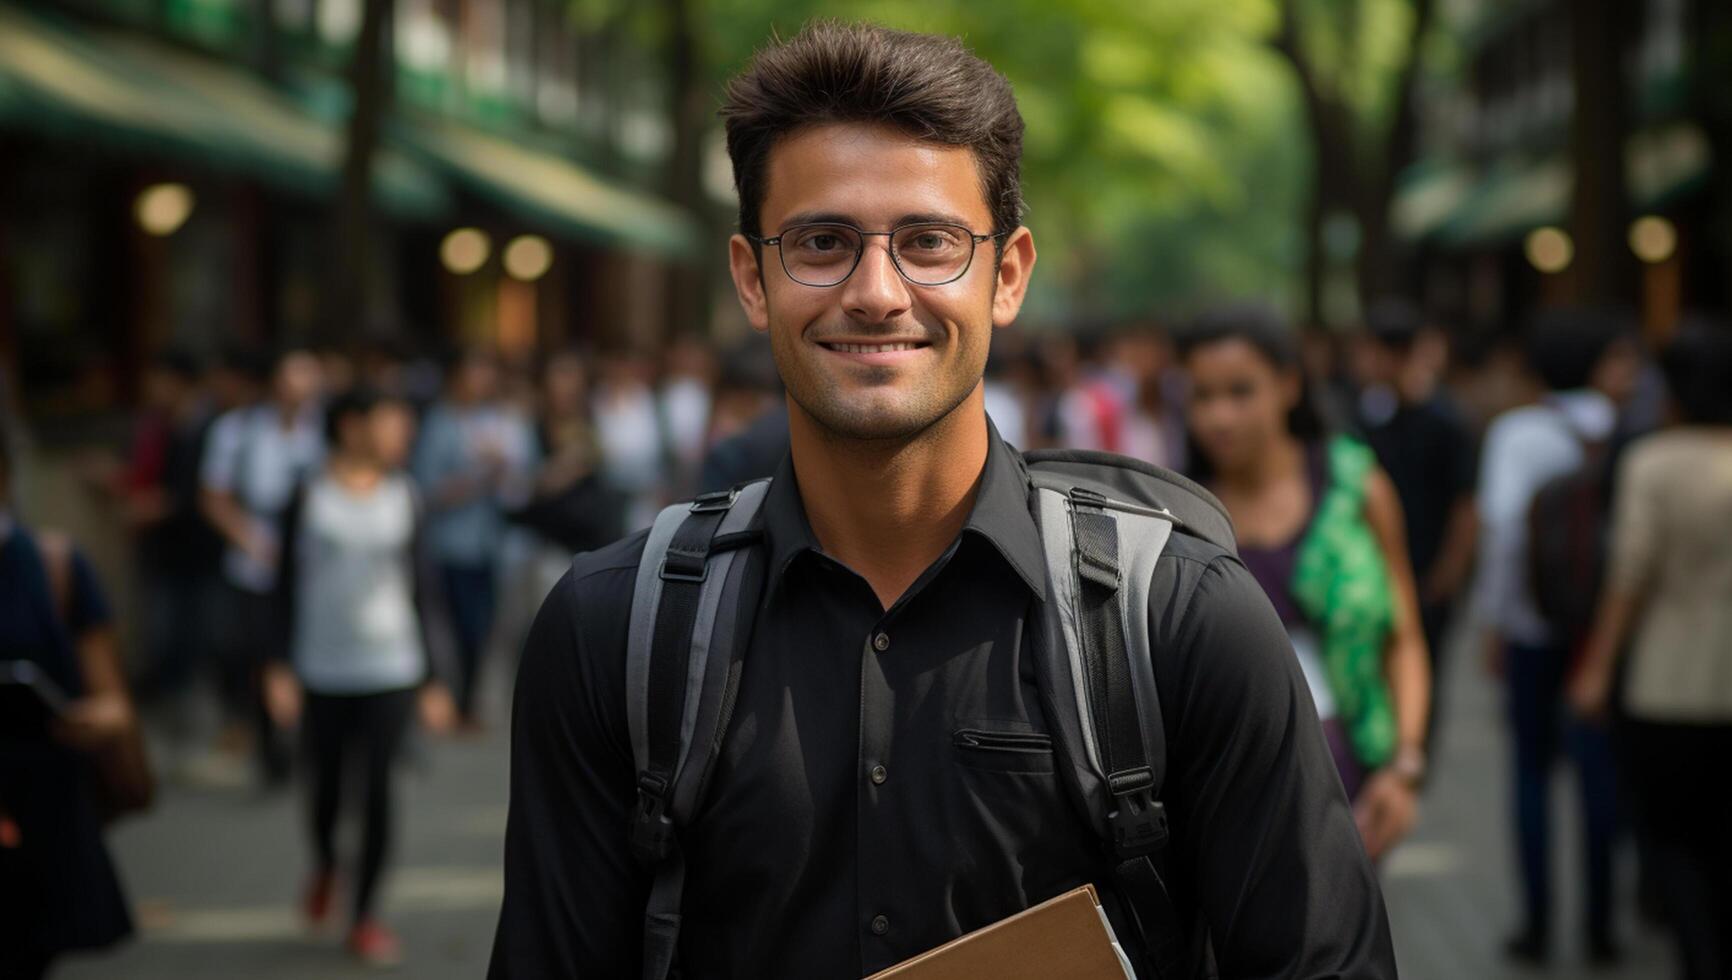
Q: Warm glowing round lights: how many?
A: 5